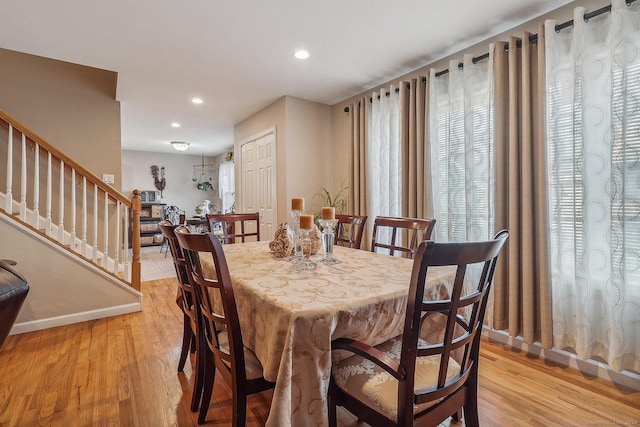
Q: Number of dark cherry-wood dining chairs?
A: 6